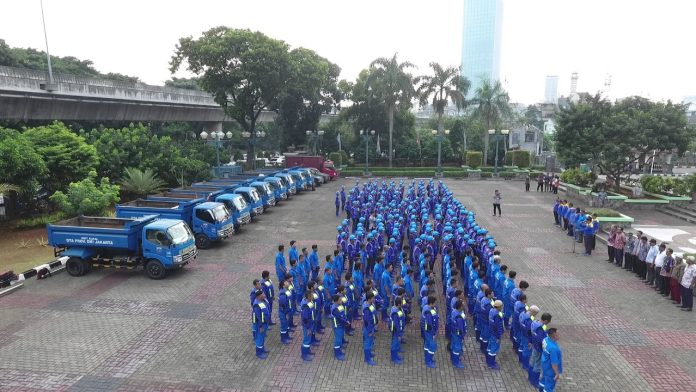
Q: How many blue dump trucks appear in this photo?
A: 9